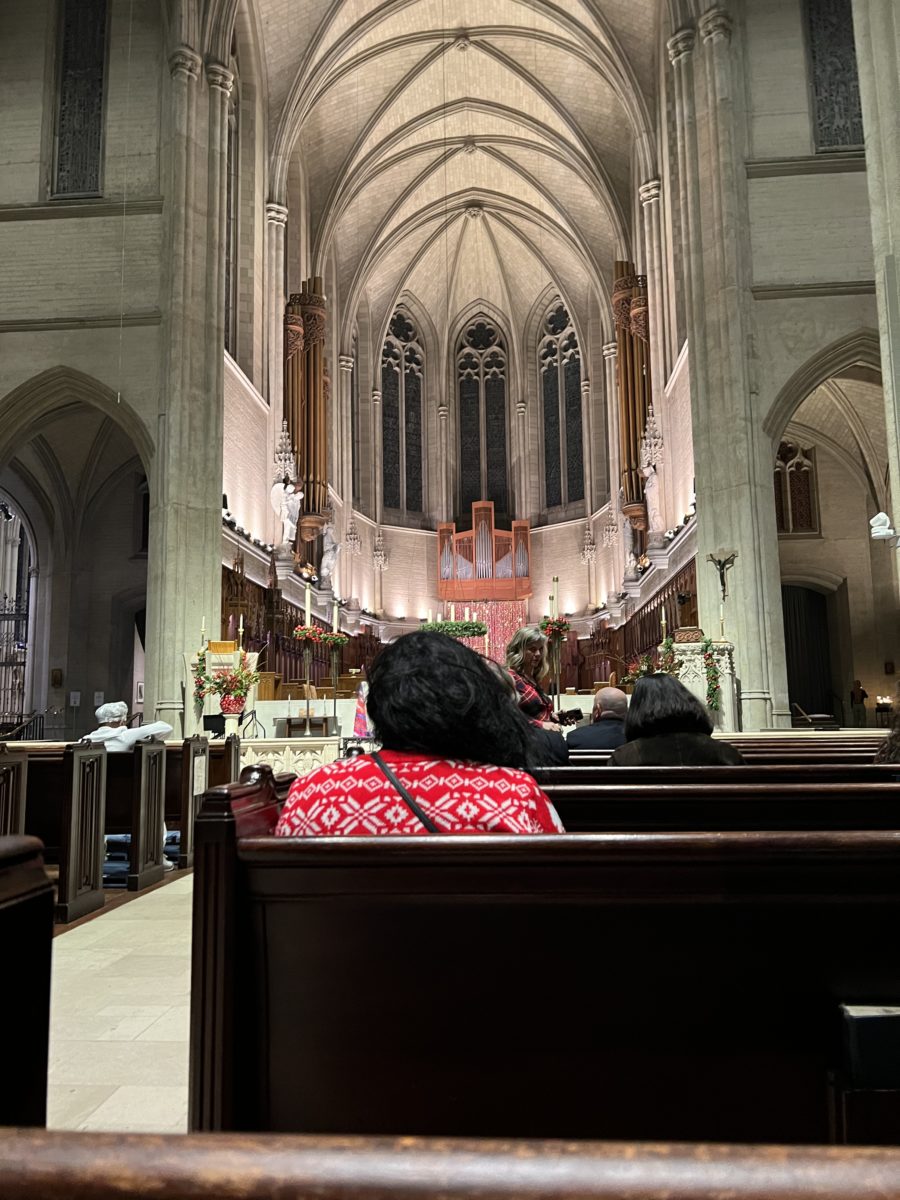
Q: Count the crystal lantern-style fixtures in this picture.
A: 6